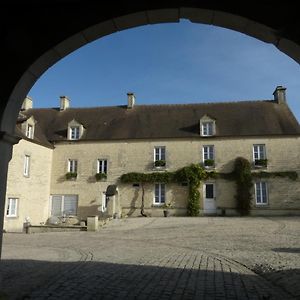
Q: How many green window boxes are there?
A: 5